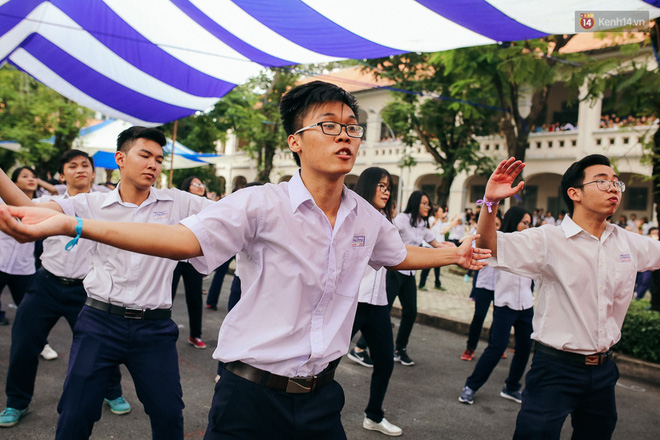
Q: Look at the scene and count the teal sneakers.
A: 2